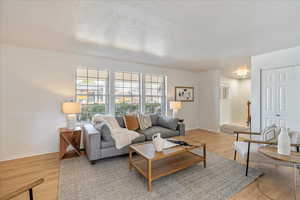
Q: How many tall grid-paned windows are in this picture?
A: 3